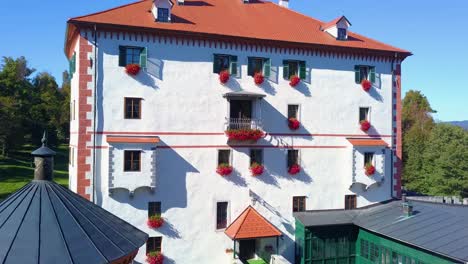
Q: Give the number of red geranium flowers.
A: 14